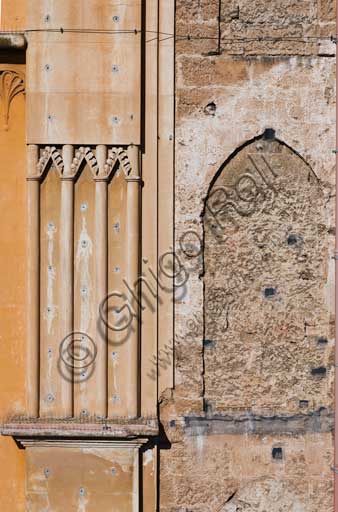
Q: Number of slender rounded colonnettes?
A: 4